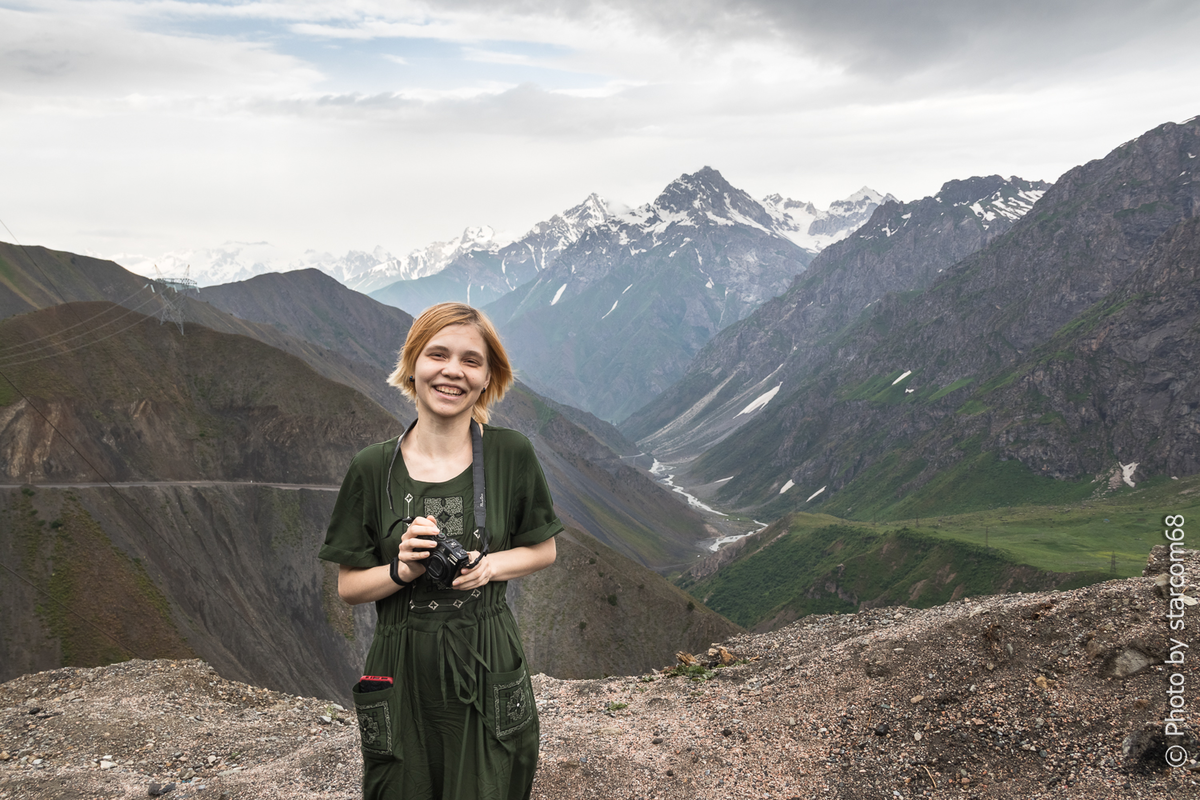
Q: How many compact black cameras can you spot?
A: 1